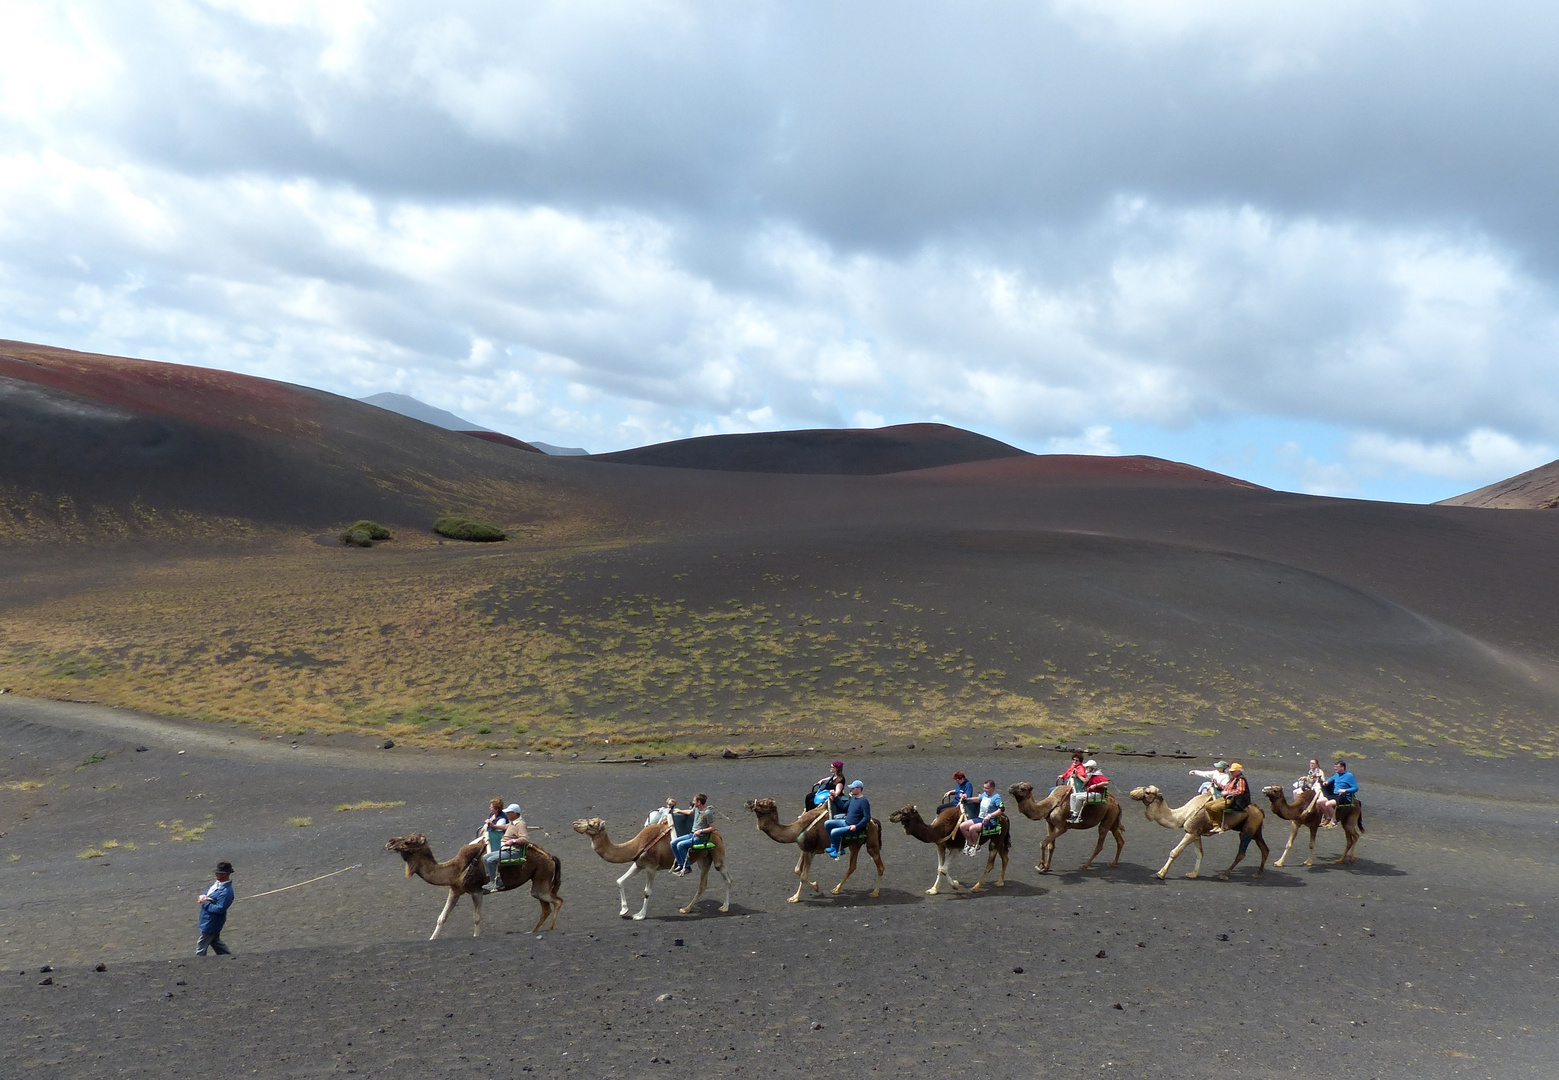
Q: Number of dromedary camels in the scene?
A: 7